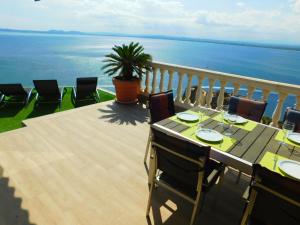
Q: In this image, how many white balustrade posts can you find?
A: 14